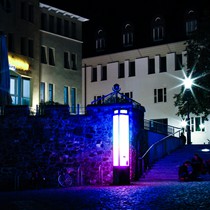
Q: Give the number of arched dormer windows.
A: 4